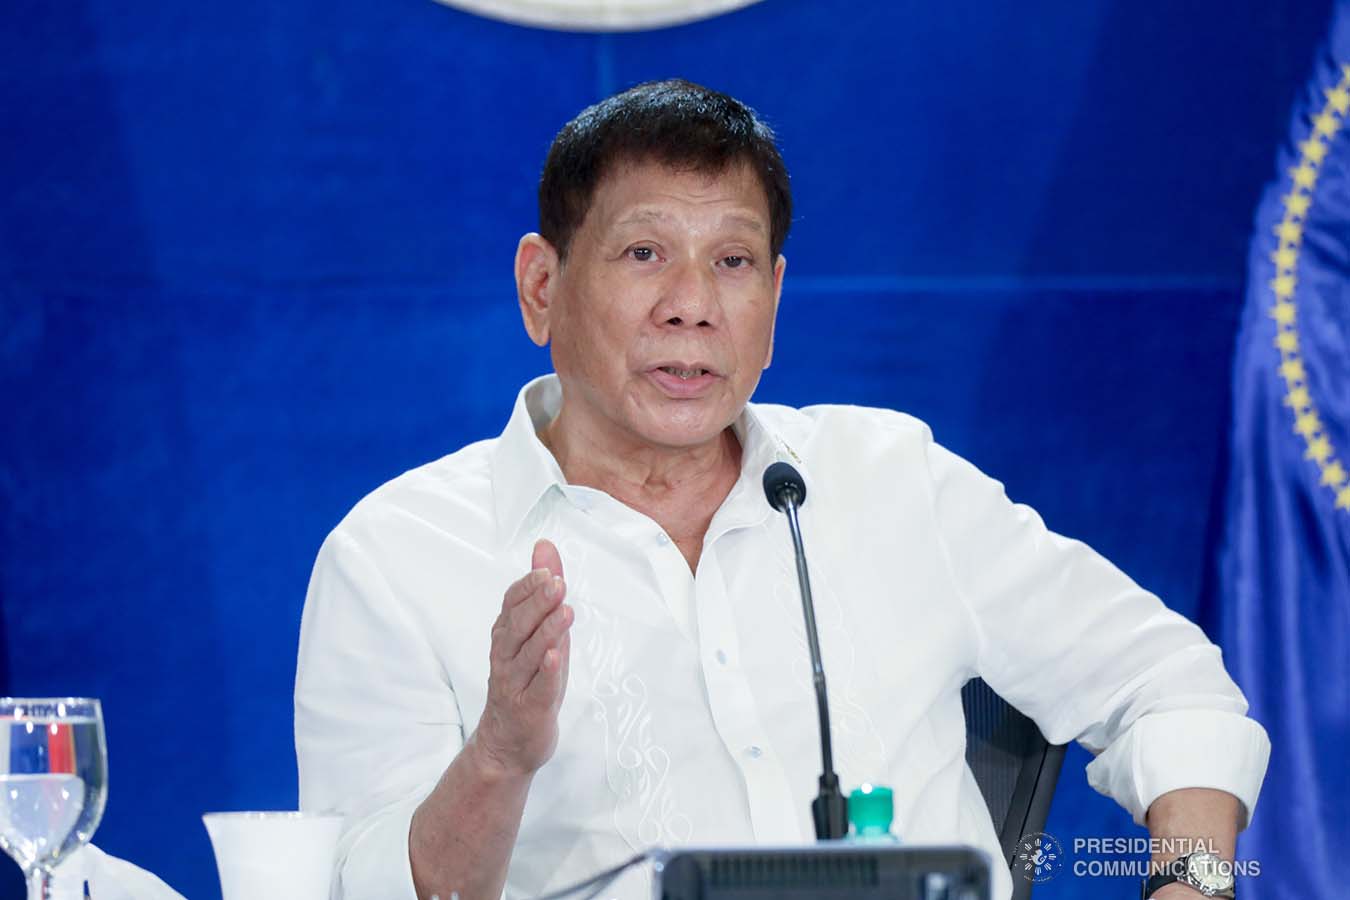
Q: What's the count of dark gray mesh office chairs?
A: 1